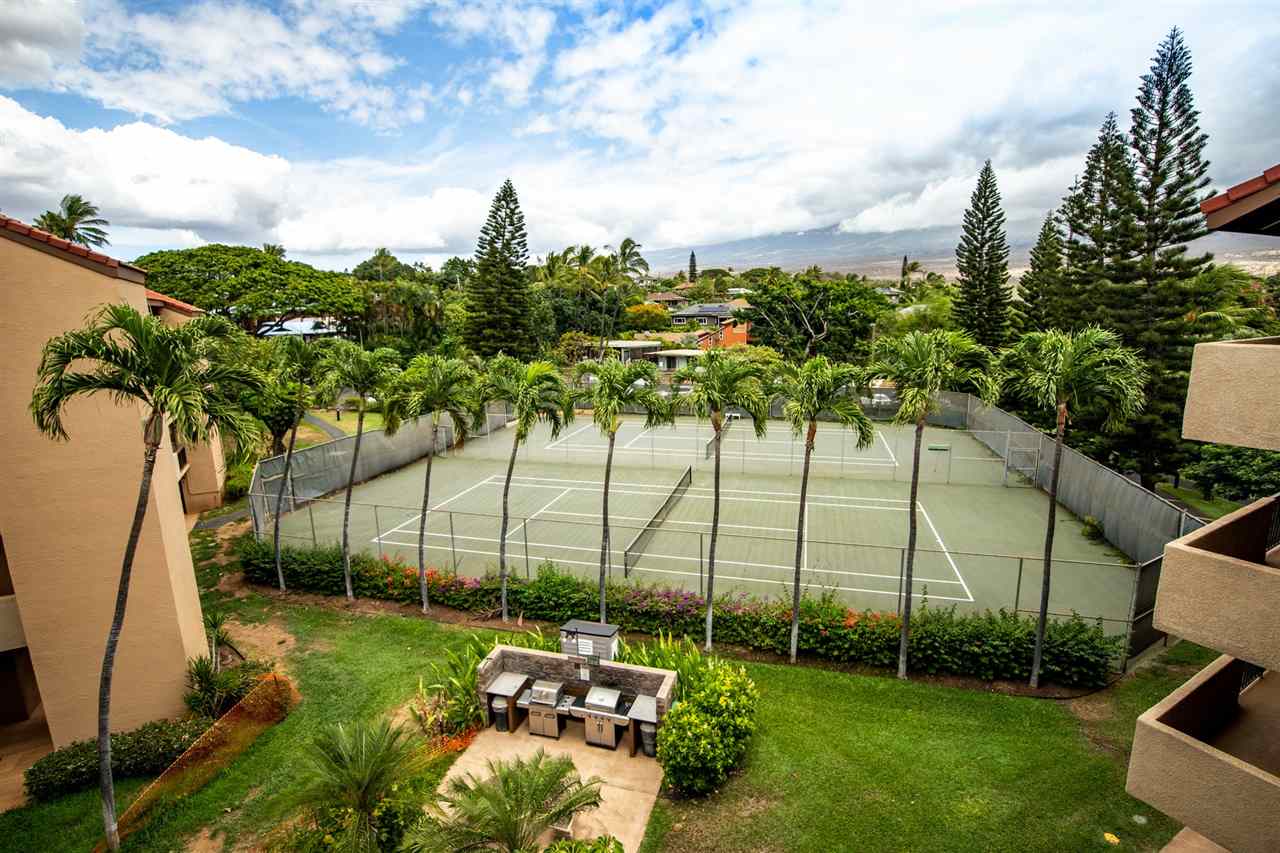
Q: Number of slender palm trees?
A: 10